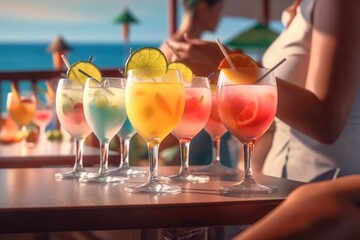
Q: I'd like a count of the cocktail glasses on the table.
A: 7